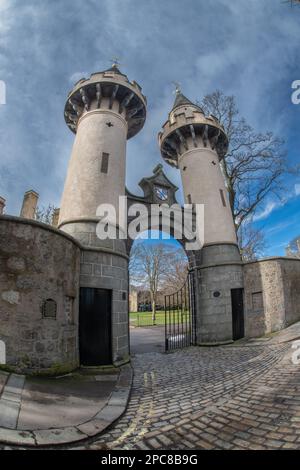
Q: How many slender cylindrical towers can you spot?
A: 2